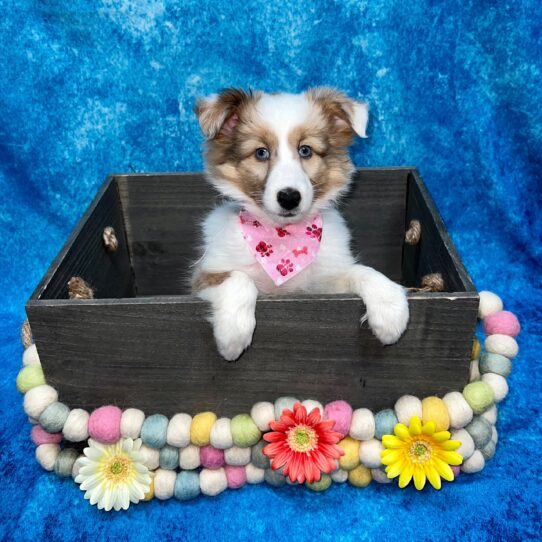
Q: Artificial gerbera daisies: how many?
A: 3